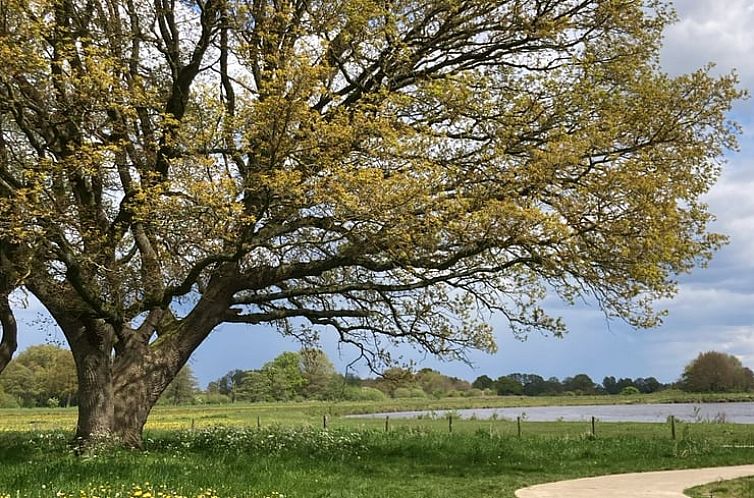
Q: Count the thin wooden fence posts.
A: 8